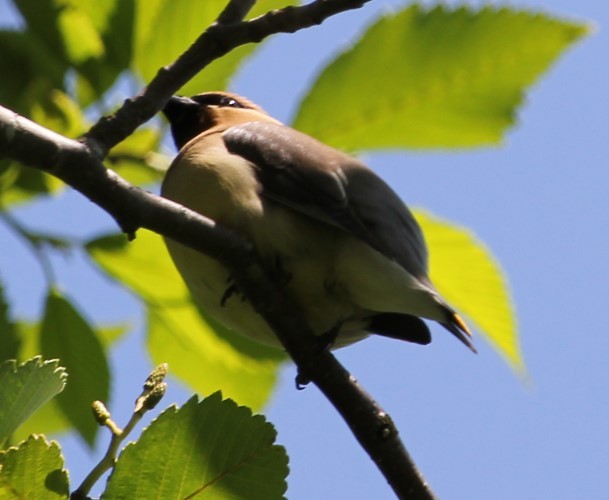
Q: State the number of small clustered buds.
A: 3